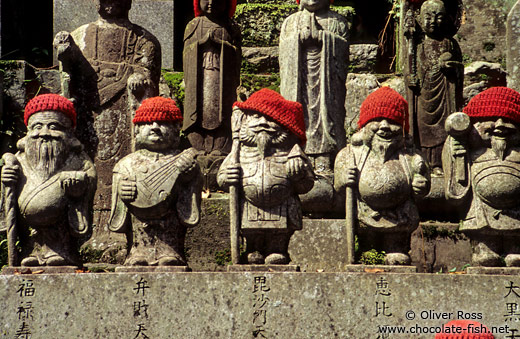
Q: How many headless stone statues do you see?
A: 0